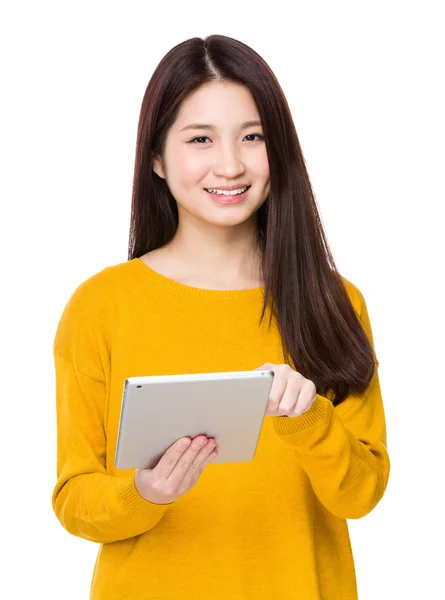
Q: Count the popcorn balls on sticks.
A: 0